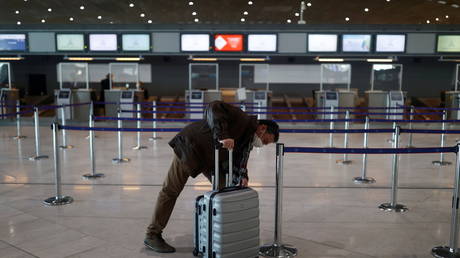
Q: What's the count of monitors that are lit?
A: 11